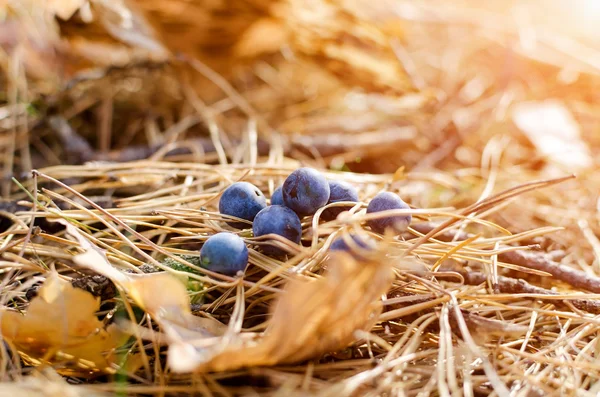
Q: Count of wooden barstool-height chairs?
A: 0